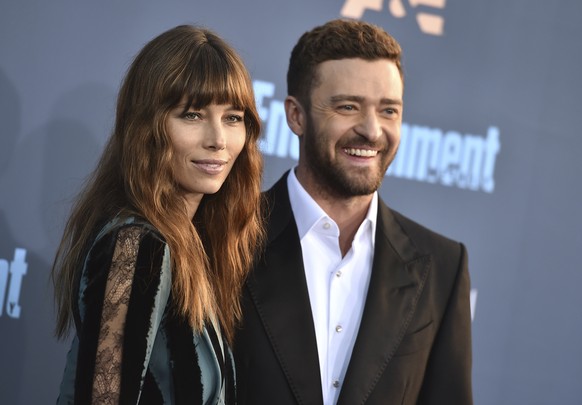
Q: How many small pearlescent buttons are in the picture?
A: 4